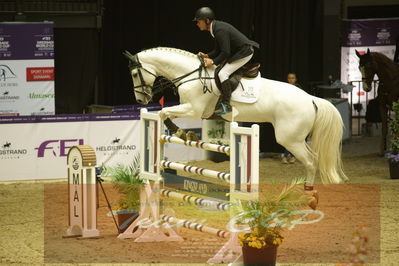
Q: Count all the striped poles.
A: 4